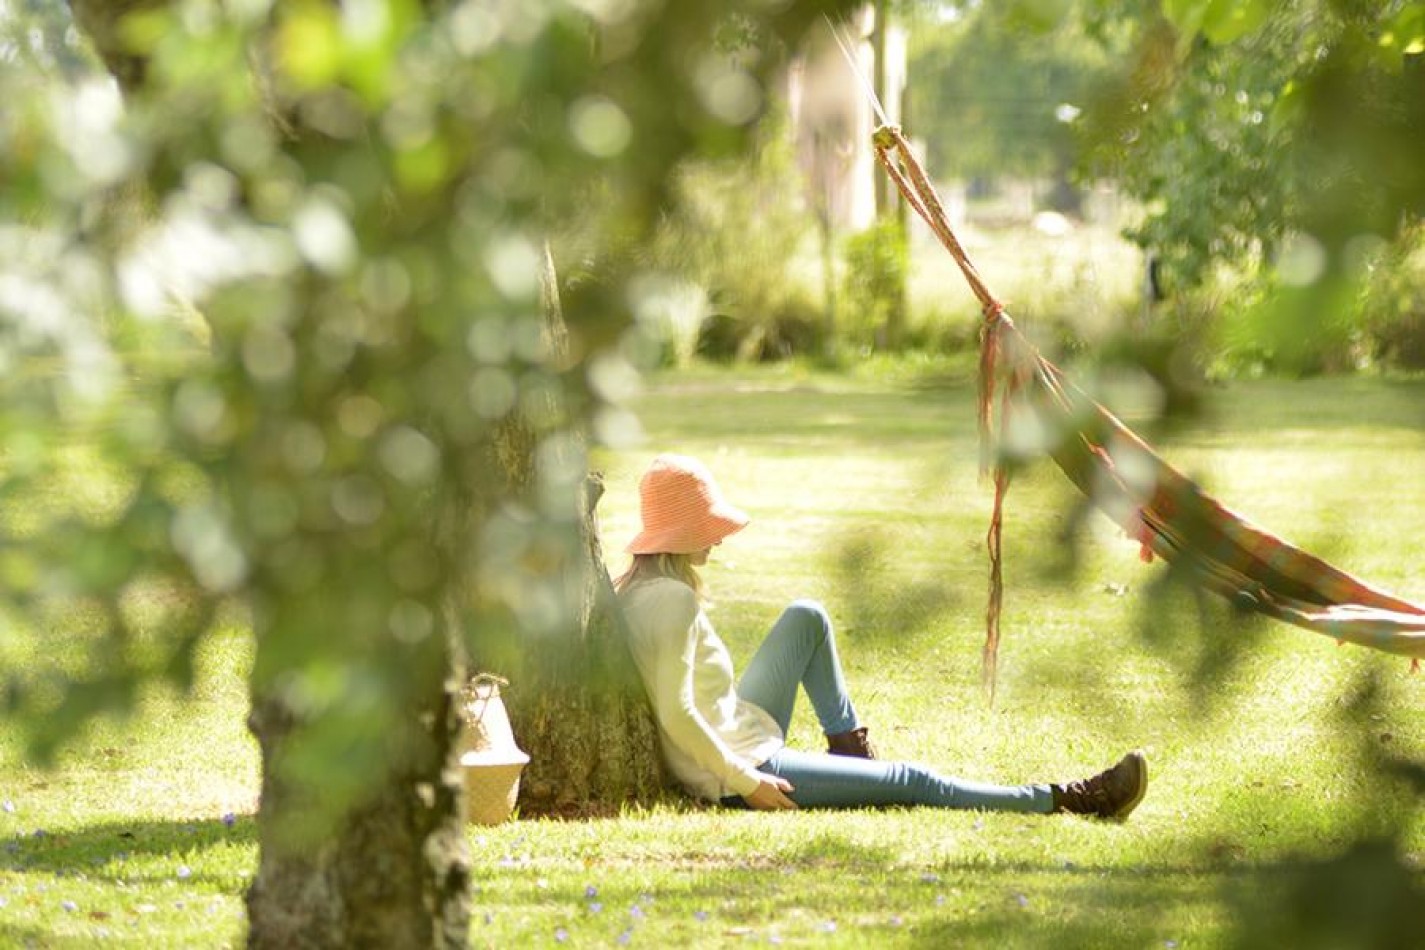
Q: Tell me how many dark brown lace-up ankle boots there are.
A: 2